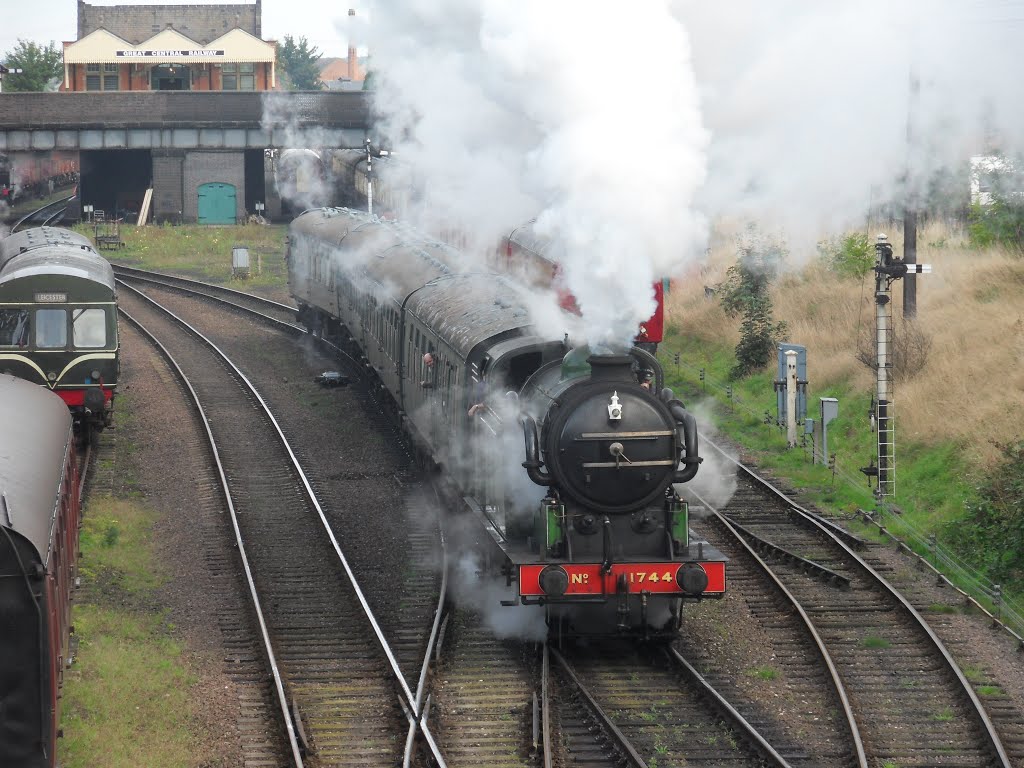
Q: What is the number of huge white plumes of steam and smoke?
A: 1